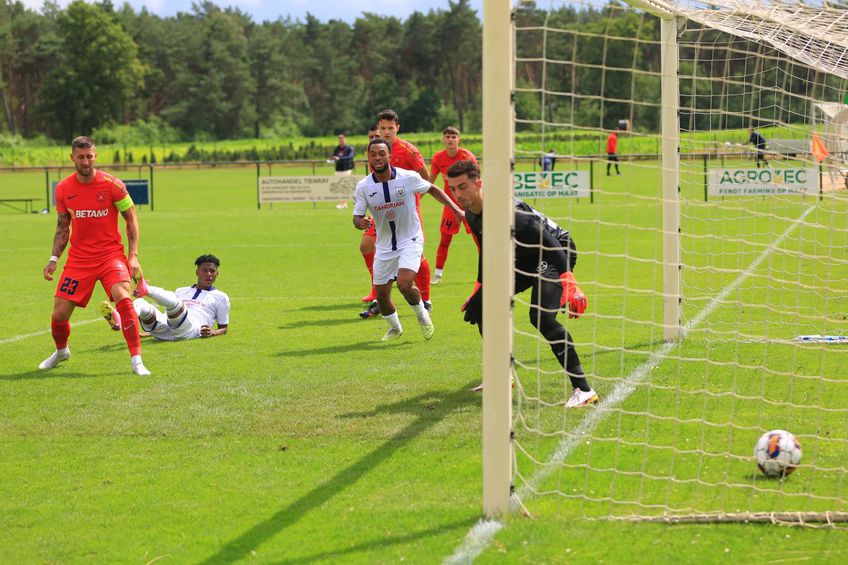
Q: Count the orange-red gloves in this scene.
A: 2